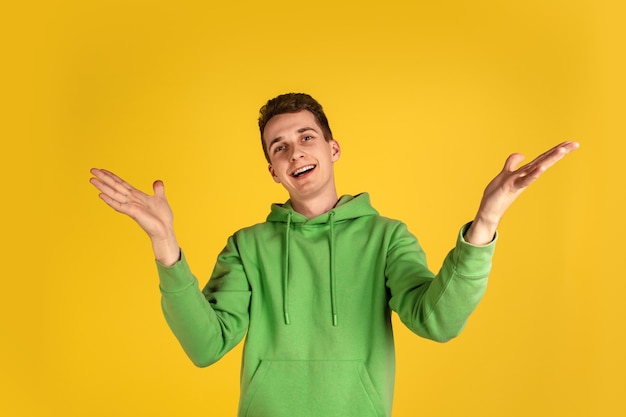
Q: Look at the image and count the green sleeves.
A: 2